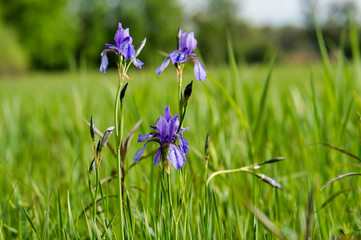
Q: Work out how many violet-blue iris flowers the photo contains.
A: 3